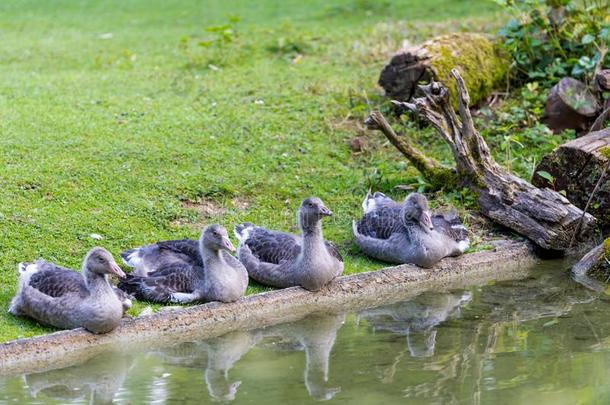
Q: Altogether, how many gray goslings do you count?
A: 4